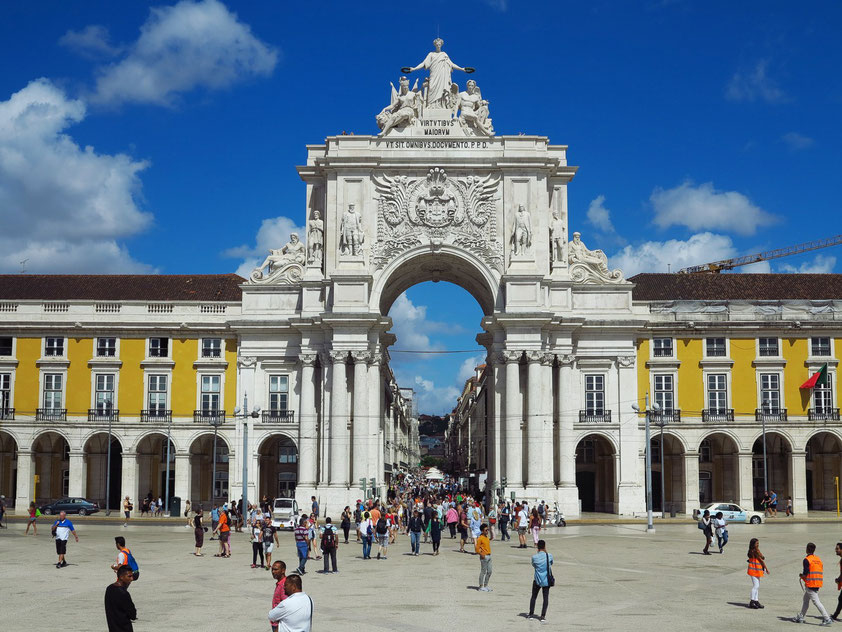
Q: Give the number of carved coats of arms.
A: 1